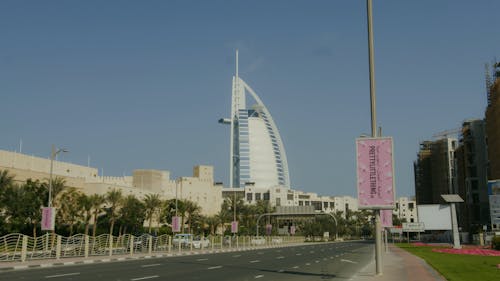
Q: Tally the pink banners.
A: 7